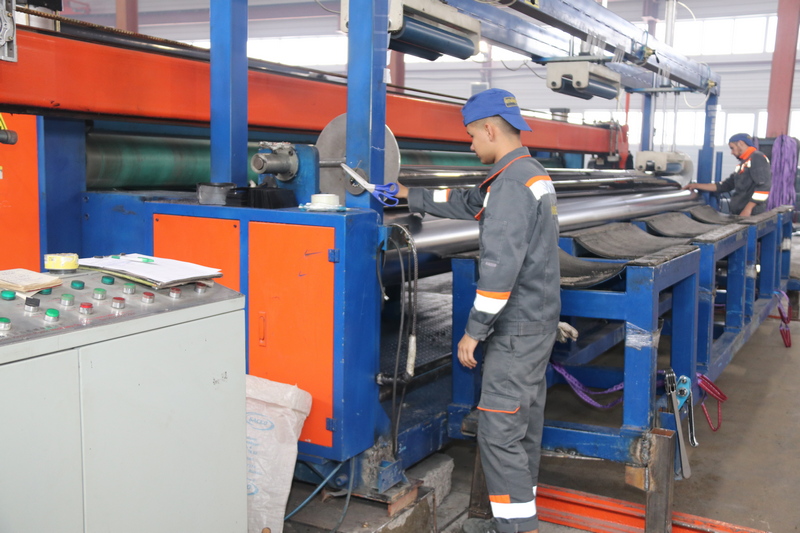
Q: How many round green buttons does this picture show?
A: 9